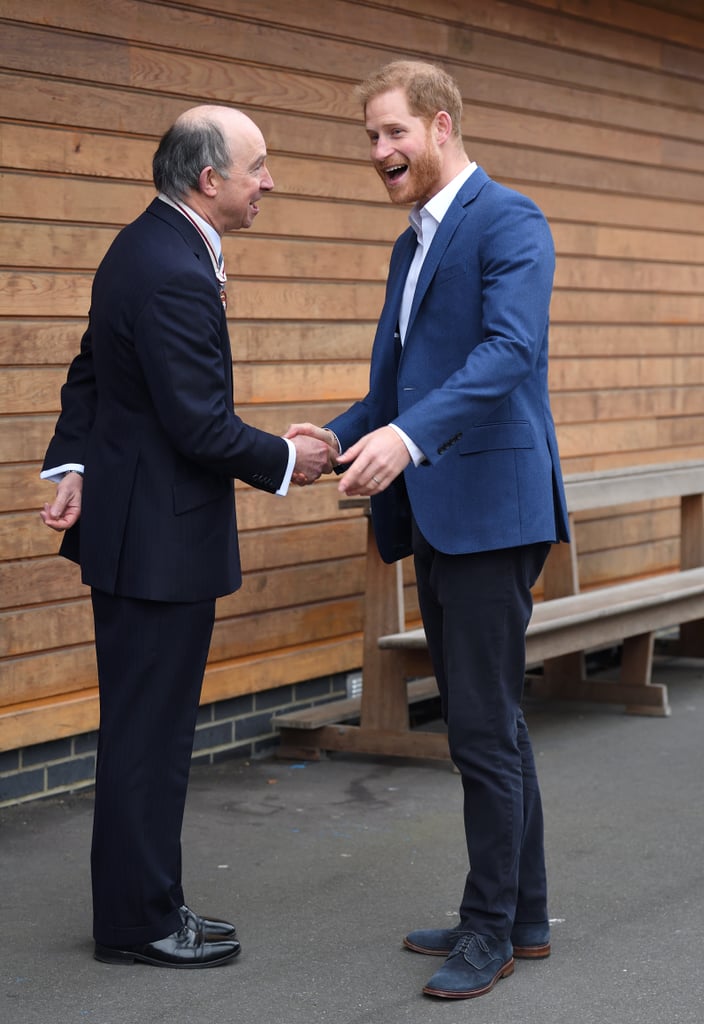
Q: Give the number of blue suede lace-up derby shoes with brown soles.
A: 2